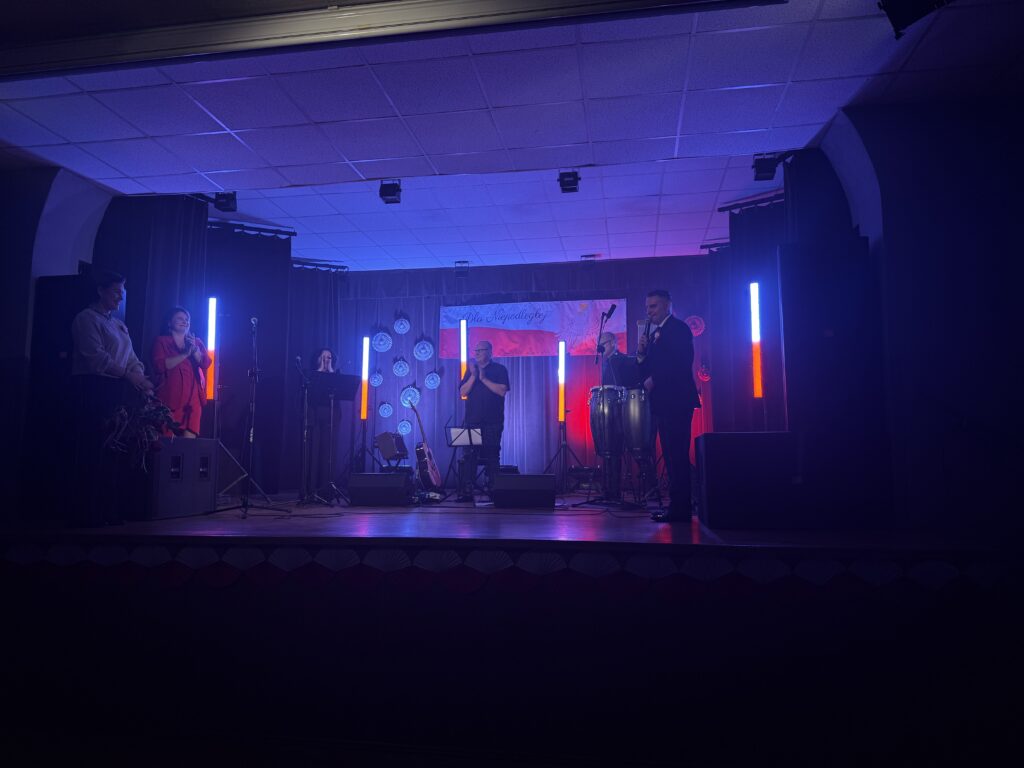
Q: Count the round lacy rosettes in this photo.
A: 11